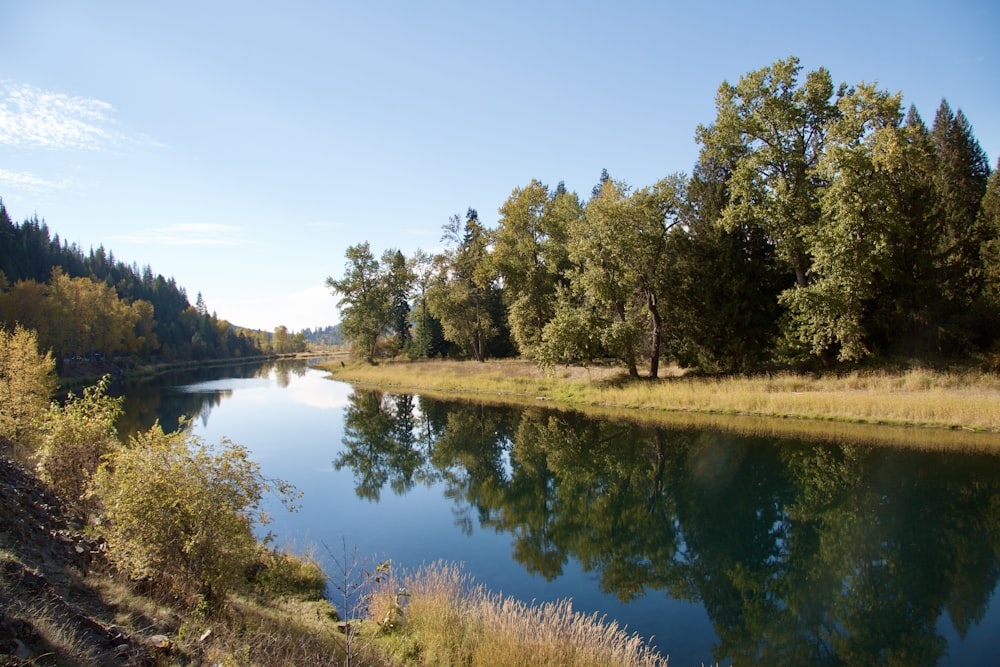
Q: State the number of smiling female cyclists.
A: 0